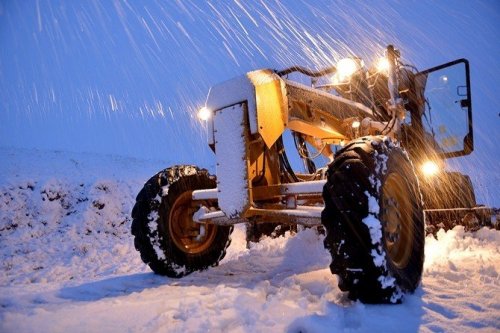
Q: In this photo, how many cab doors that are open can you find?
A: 1